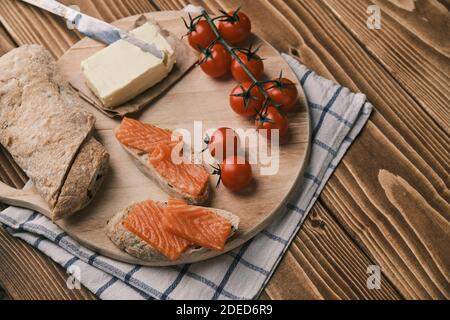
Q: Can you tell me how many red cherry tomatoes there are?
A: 9